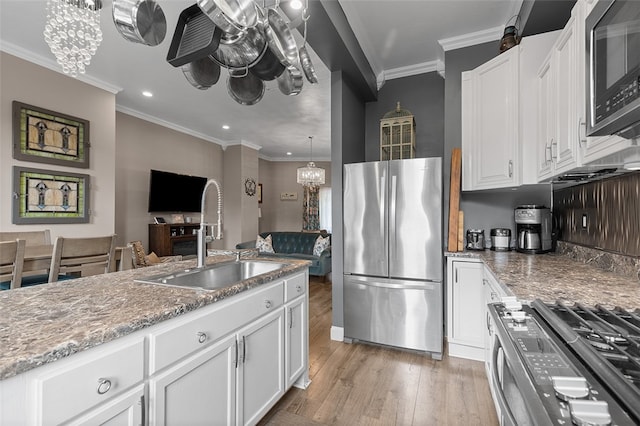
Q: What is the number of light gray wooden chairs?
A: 3